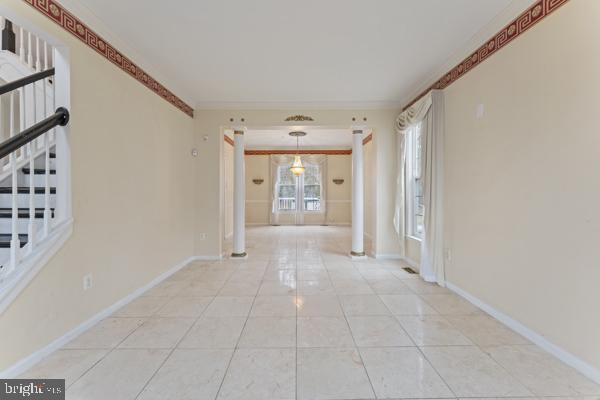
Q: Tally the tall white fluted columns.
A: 2